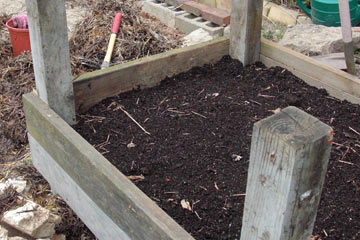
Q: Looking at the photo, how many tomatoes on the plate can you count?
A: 0